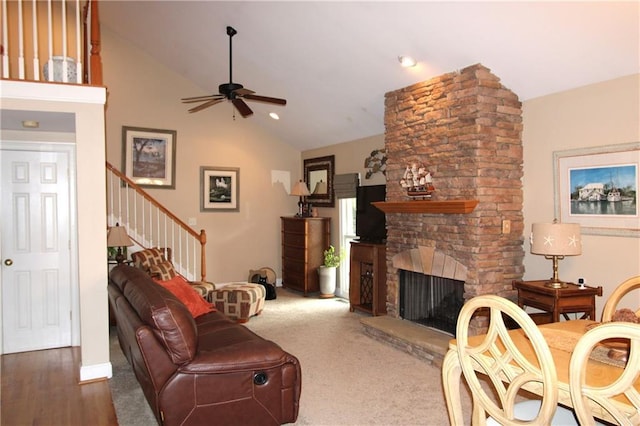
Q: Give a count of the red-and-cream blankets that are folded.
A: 0